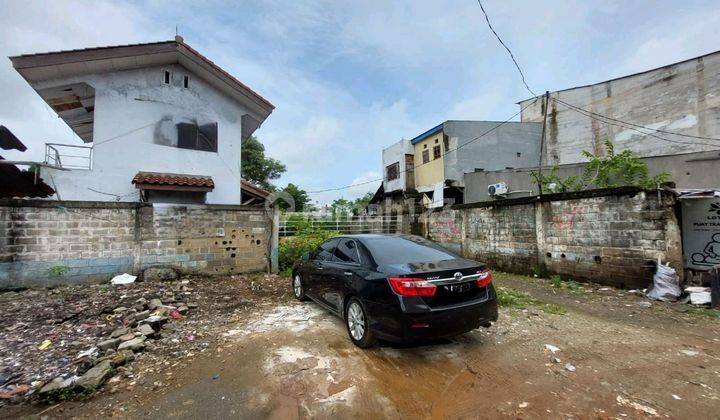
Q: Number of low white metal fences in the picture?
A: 1